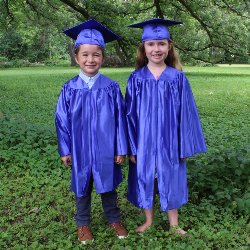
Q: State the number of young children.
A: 2